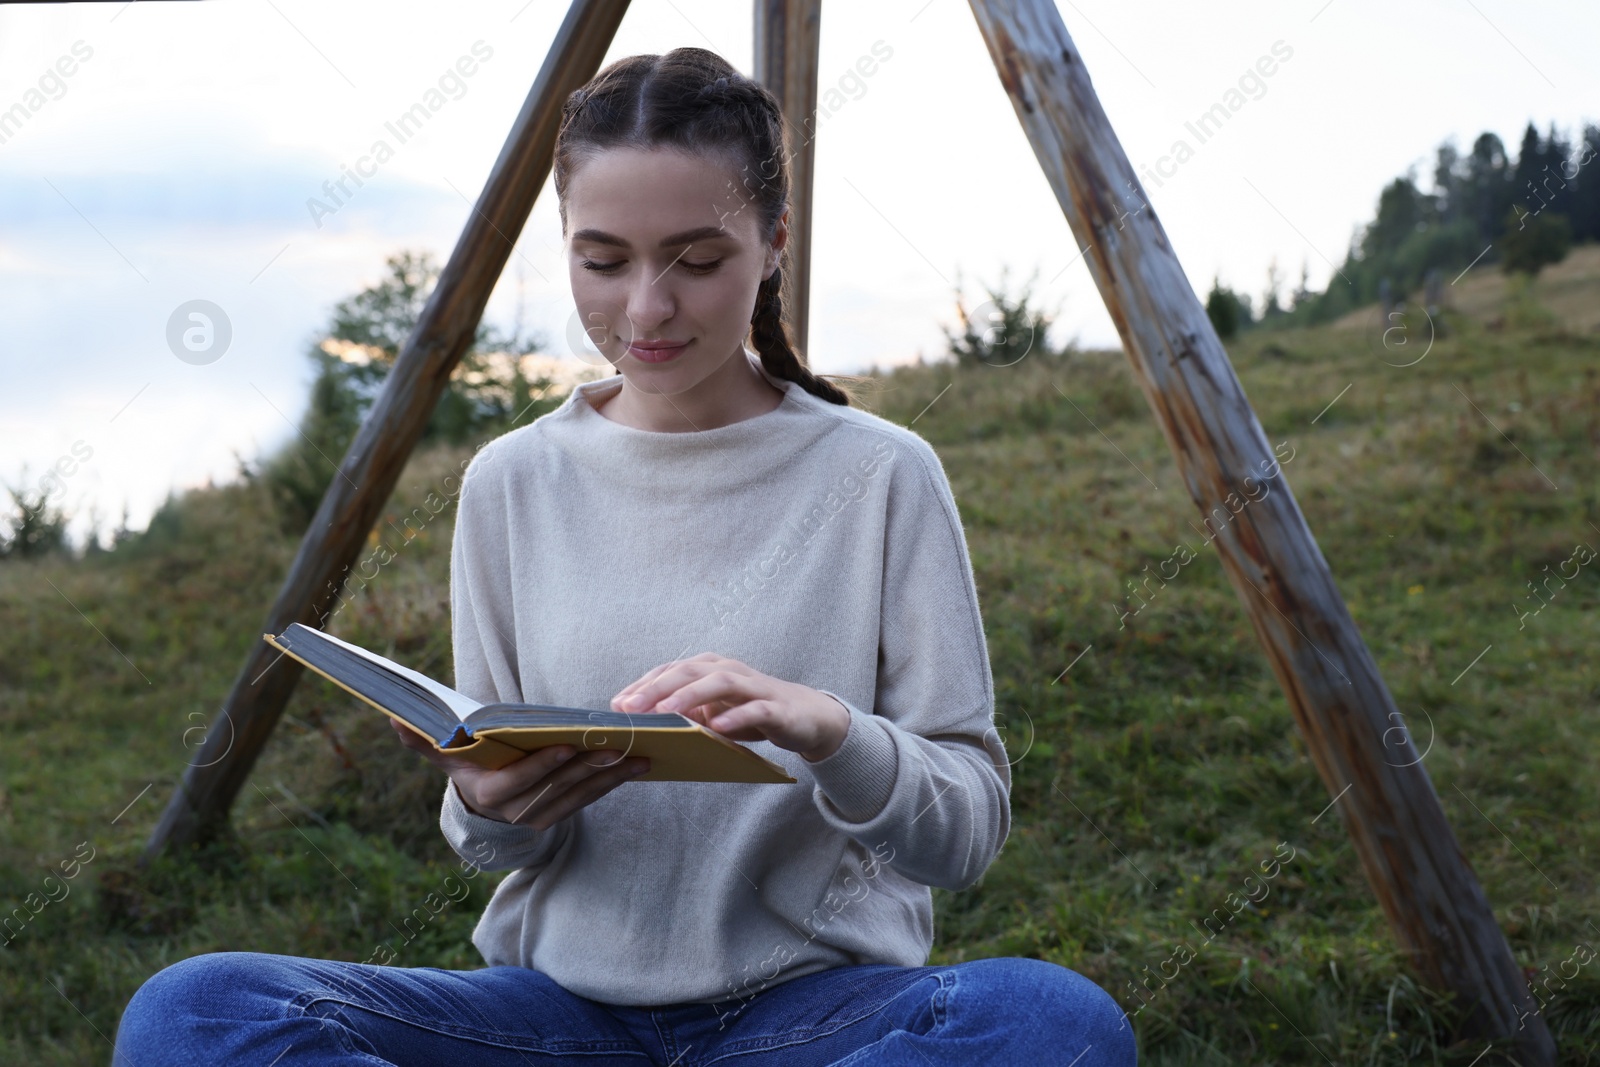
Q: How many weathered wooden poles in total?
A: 3